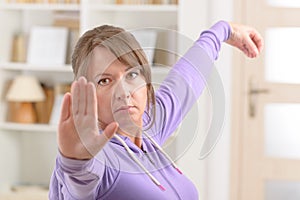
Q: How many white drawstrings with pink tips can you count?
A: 2